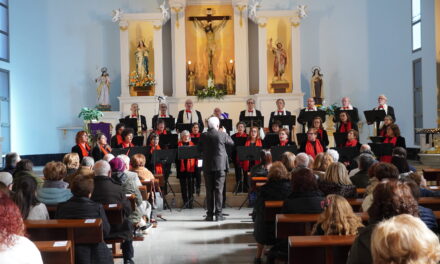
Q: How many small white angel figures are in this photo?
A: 4